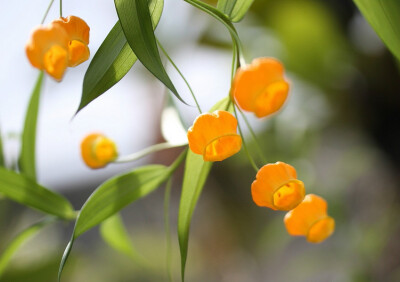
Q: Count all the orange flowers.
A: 7